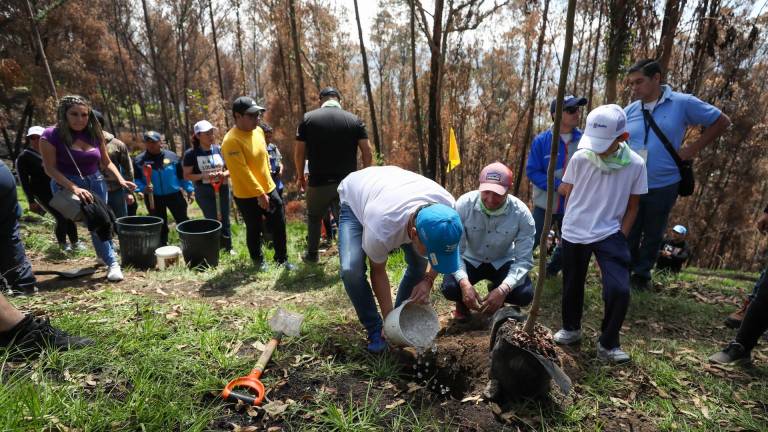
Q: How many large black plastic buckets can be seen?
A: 2